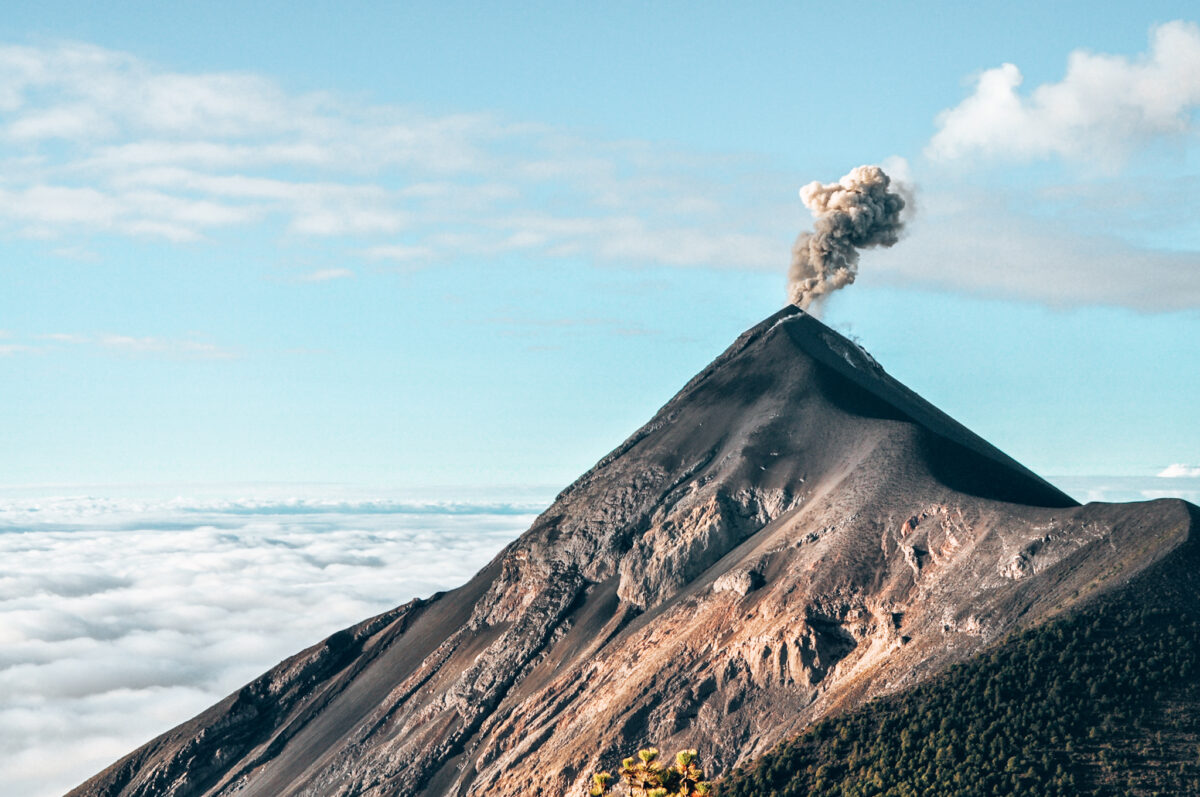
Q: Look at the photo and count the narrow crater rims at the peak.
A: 1